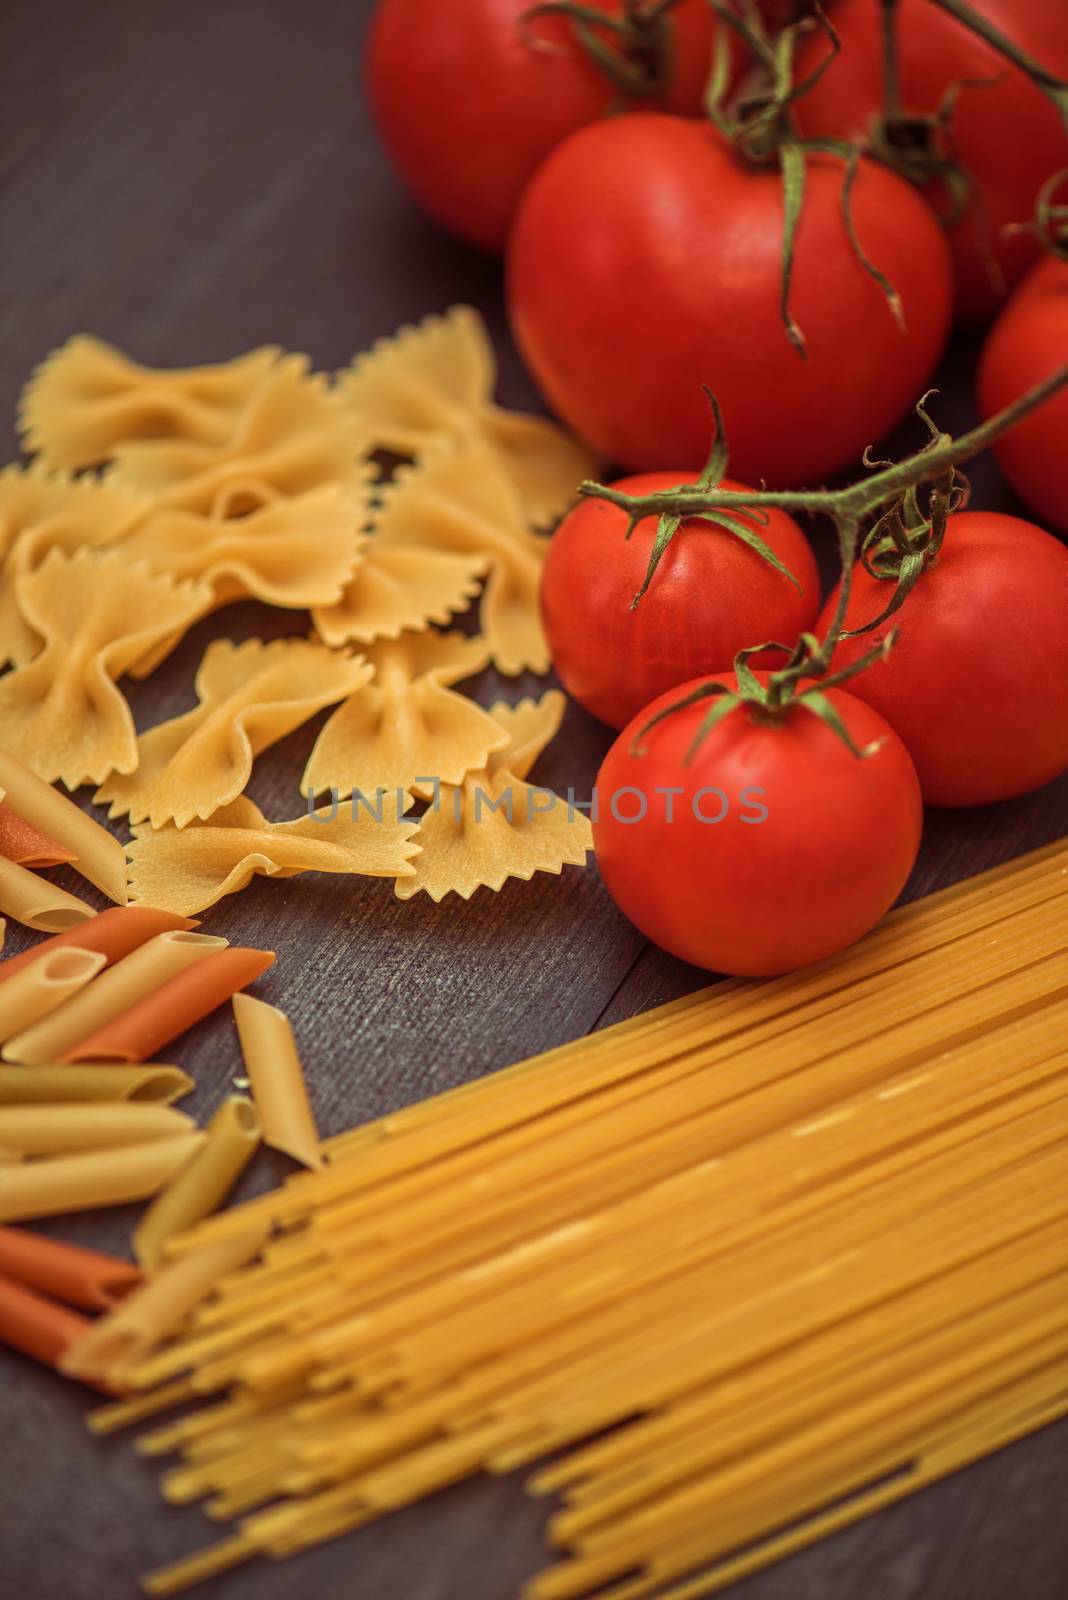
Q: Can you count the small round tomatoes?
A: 3